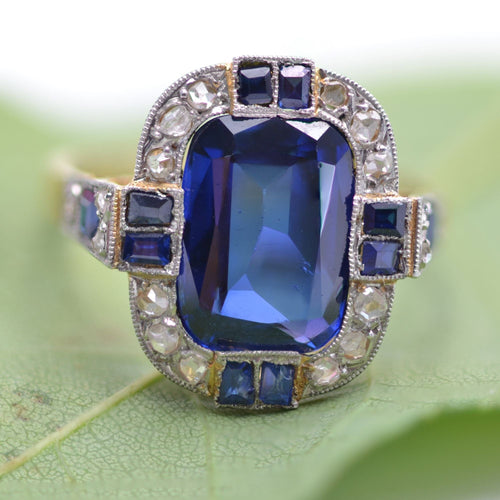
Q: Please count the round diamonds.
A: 12